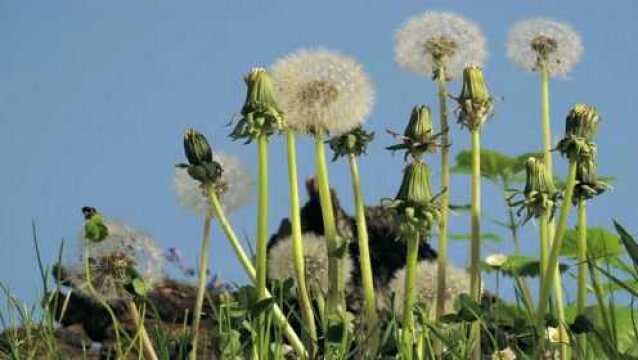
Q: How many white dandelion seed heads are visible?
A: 7